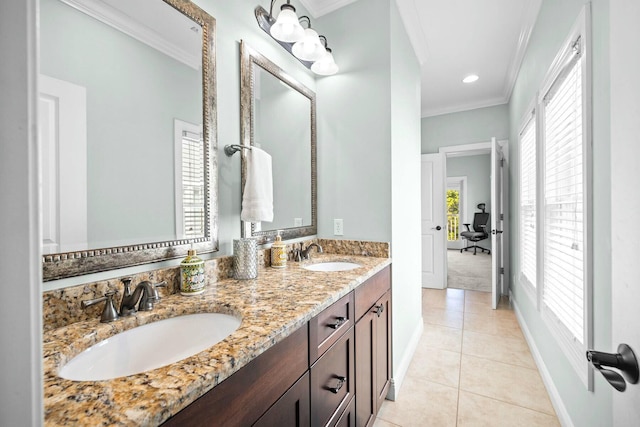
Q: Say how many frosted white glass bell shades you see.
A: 3